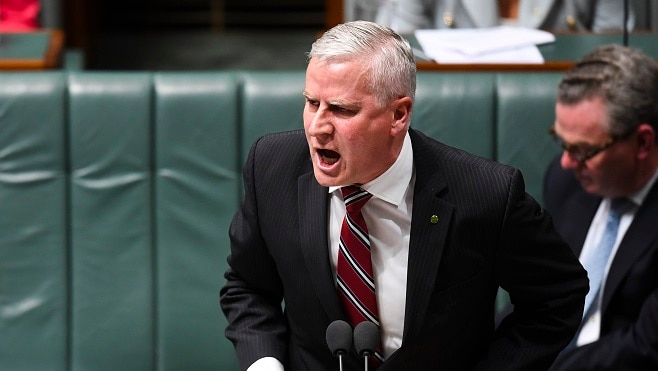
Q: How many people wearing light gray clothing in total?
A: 1